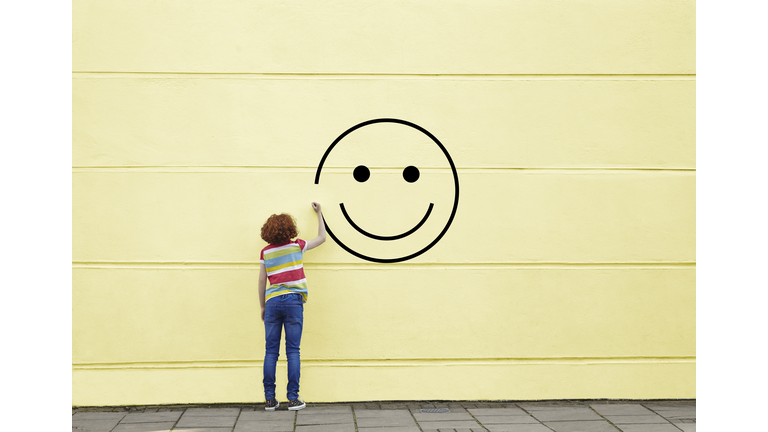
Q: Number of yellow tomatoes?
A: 0